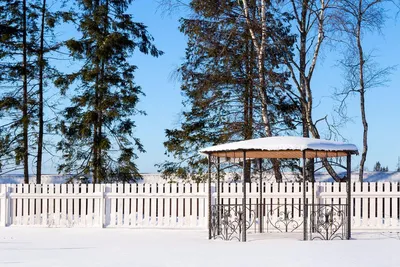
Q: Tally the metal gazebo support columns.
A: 7